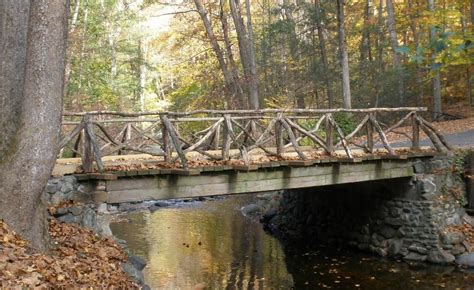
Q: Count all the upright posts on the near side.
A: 7